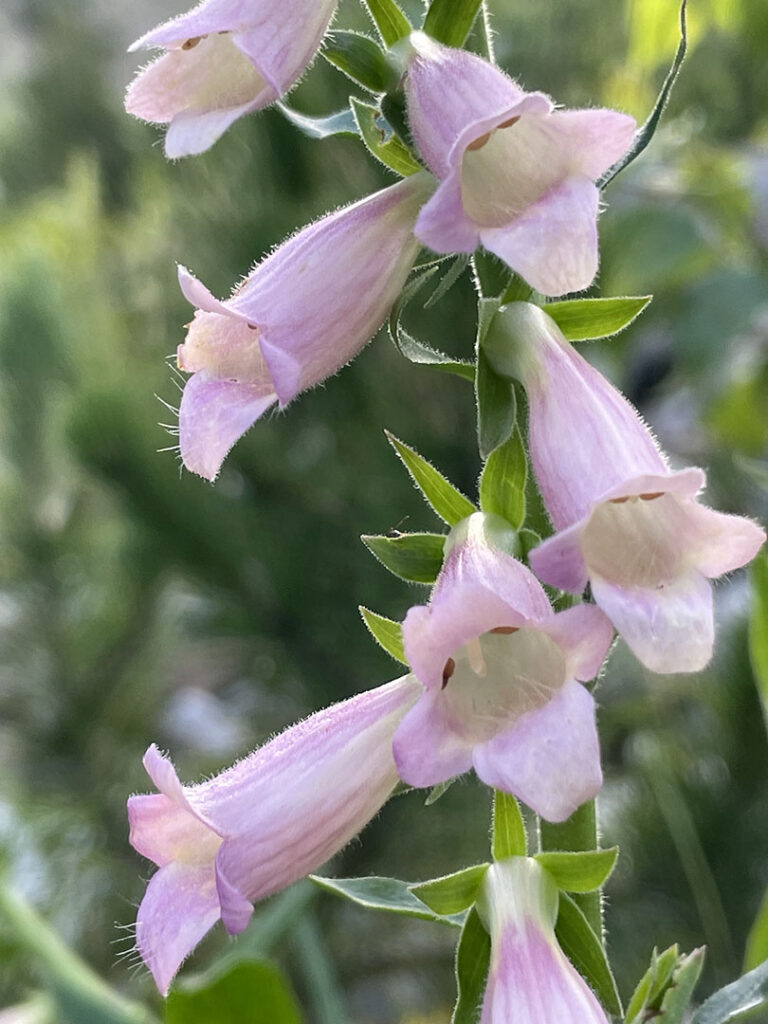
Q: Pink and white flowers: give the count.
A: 7